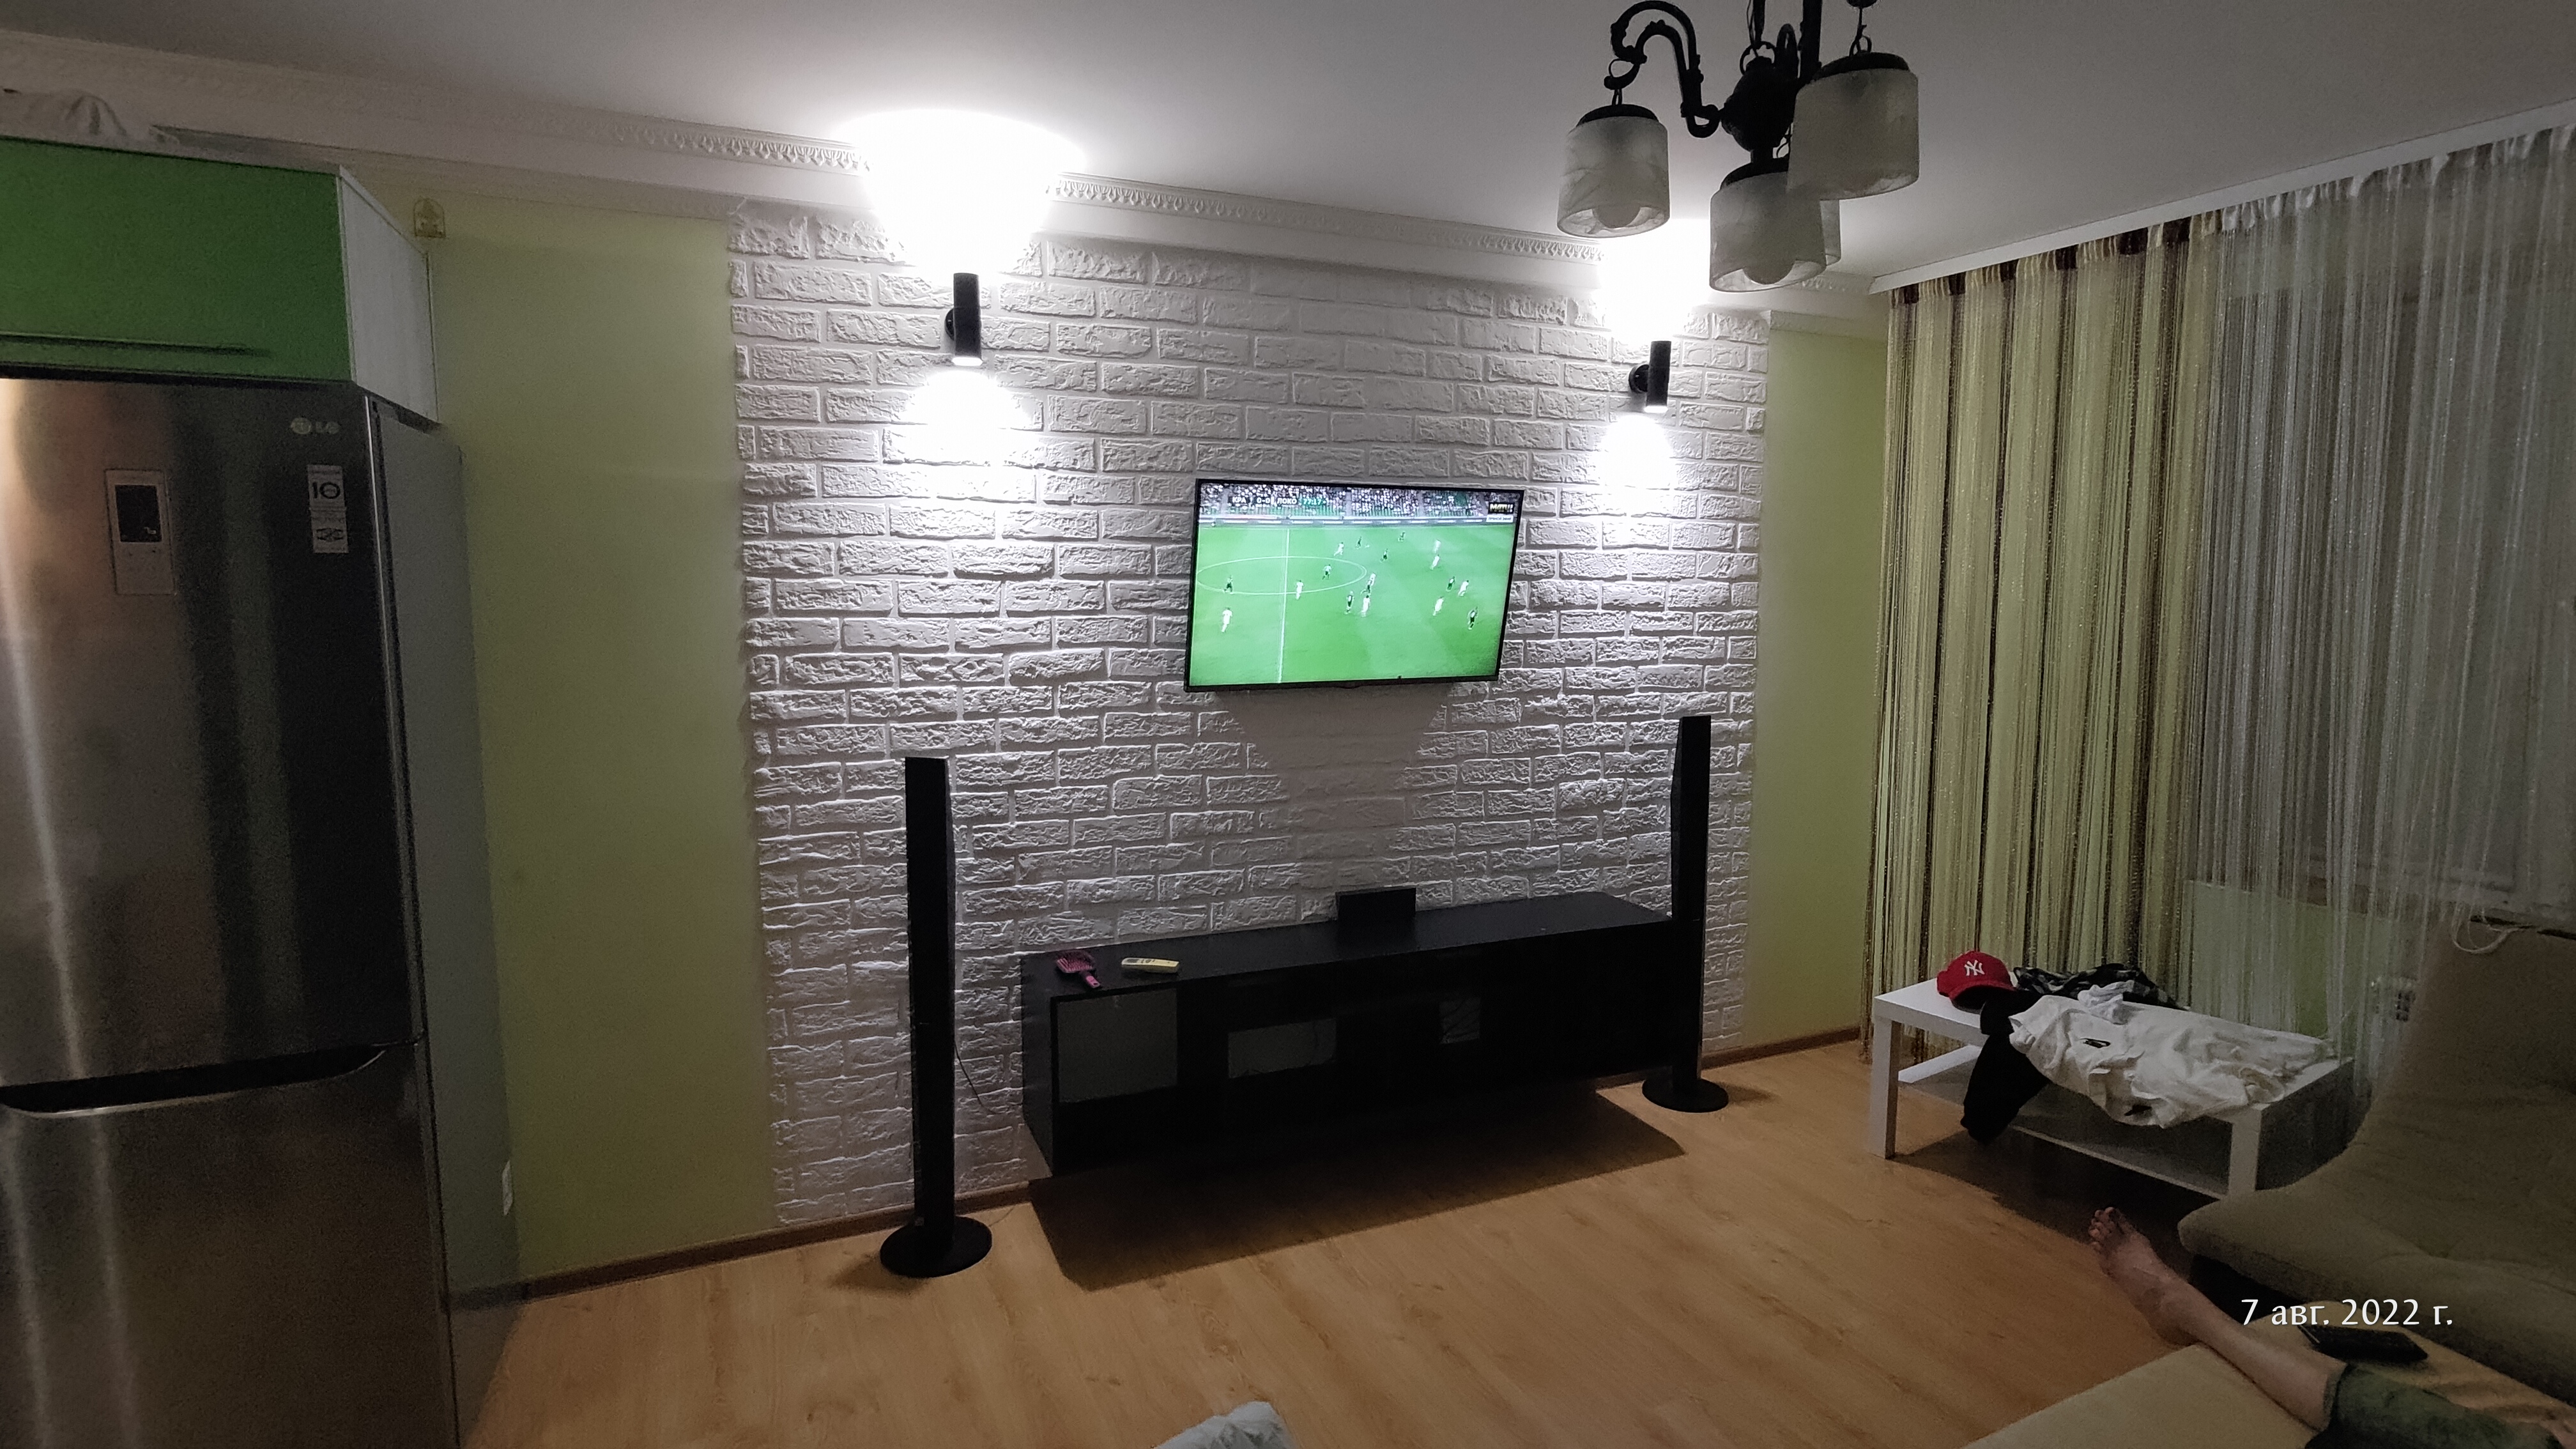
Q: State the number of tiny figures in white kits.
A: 9